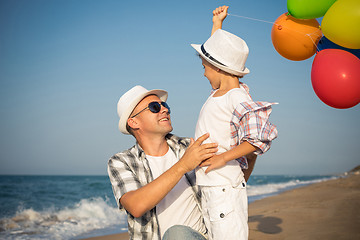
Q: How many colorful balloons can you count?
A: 5